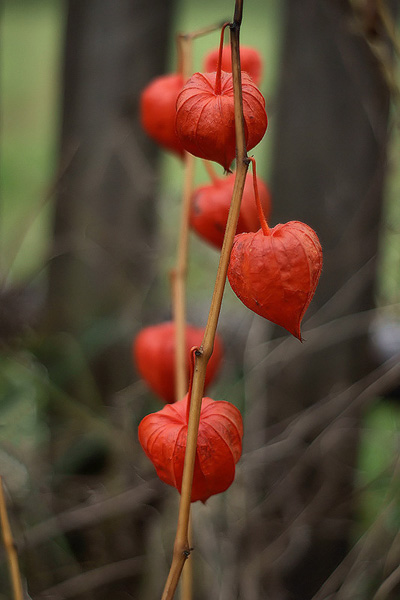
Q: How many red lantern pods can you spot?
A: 7